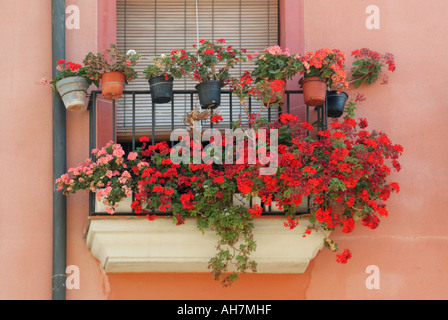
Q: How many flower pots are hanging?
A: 7